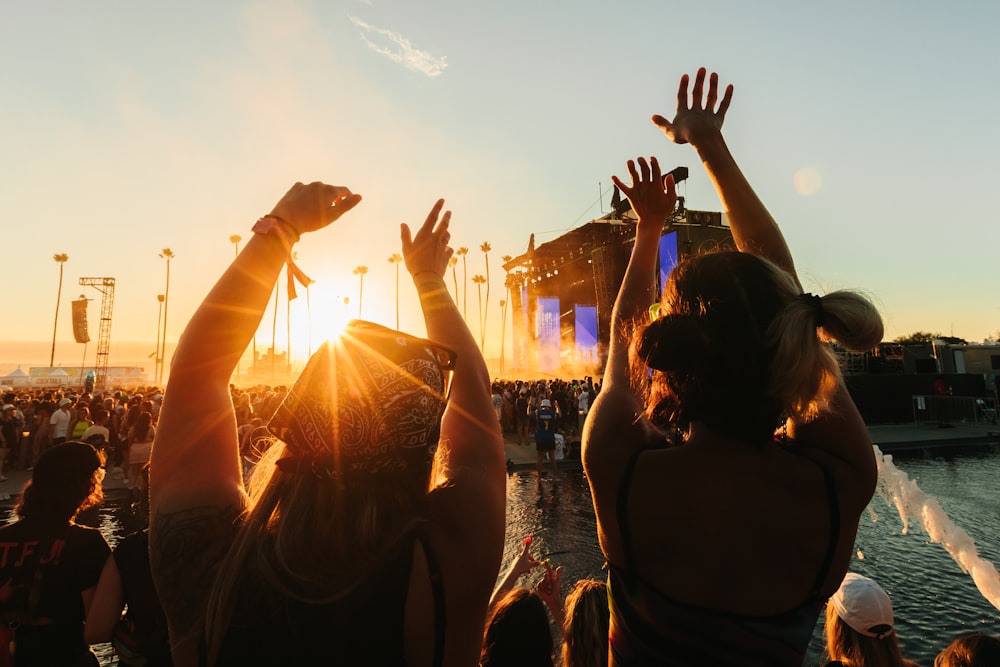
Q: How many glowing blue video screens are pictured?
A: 3